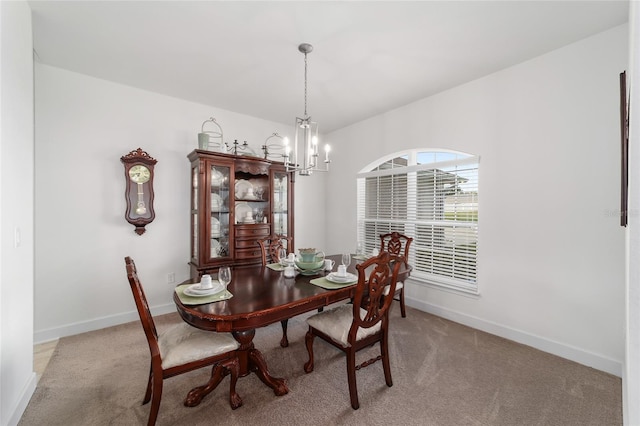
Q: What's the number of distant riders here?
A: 0